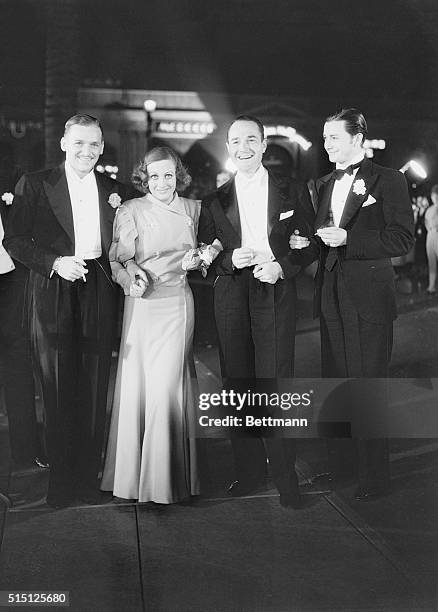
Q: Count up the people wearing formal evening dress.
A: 4